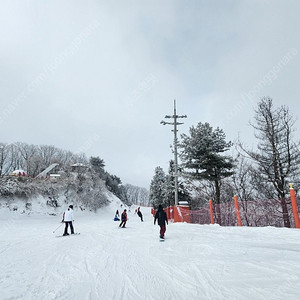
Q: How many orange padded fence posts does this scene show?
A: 3